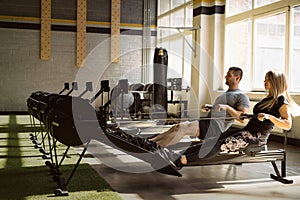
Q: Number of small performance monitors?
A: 5